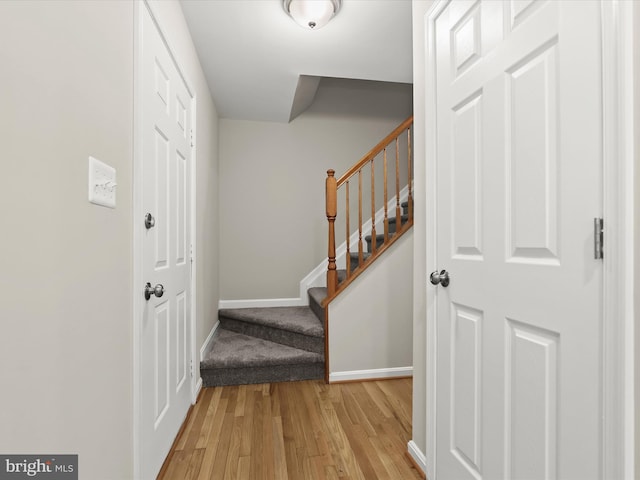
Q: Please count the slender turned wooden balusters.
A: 6